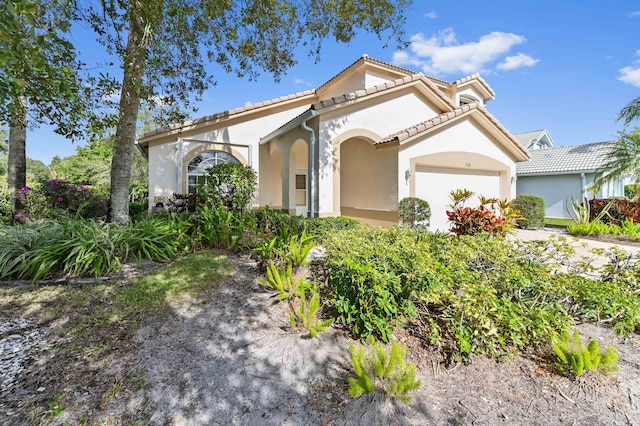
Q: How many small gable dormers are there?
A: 1